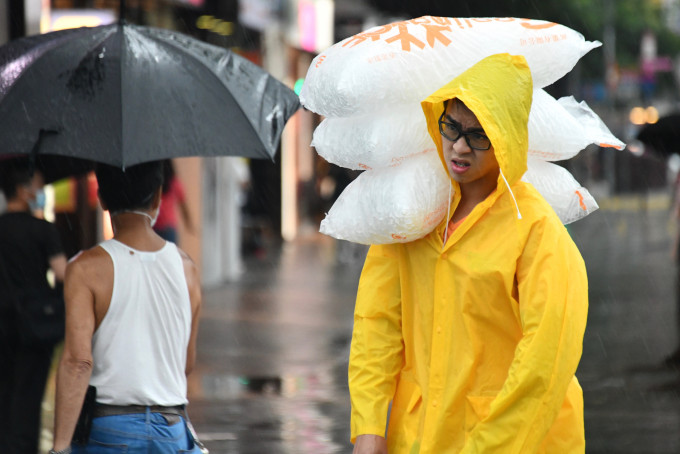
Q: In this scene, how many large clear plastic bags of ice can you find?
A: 3